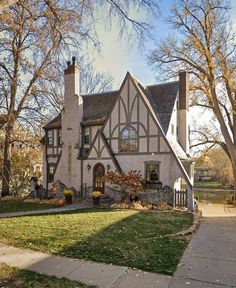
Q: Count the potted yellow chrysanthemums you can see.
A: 2